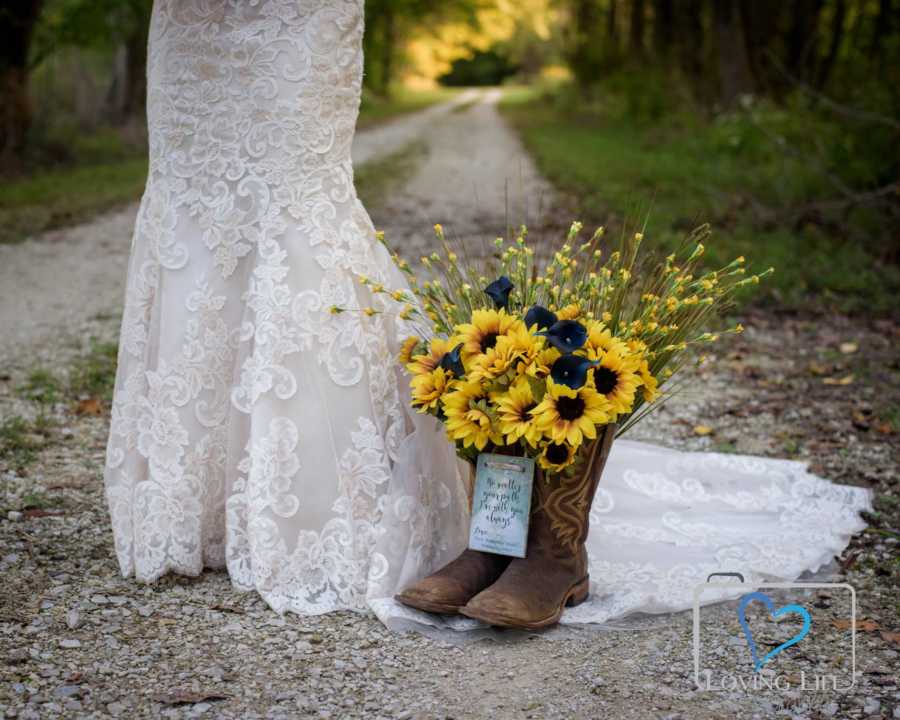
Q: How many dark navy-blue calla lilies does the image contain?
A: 5